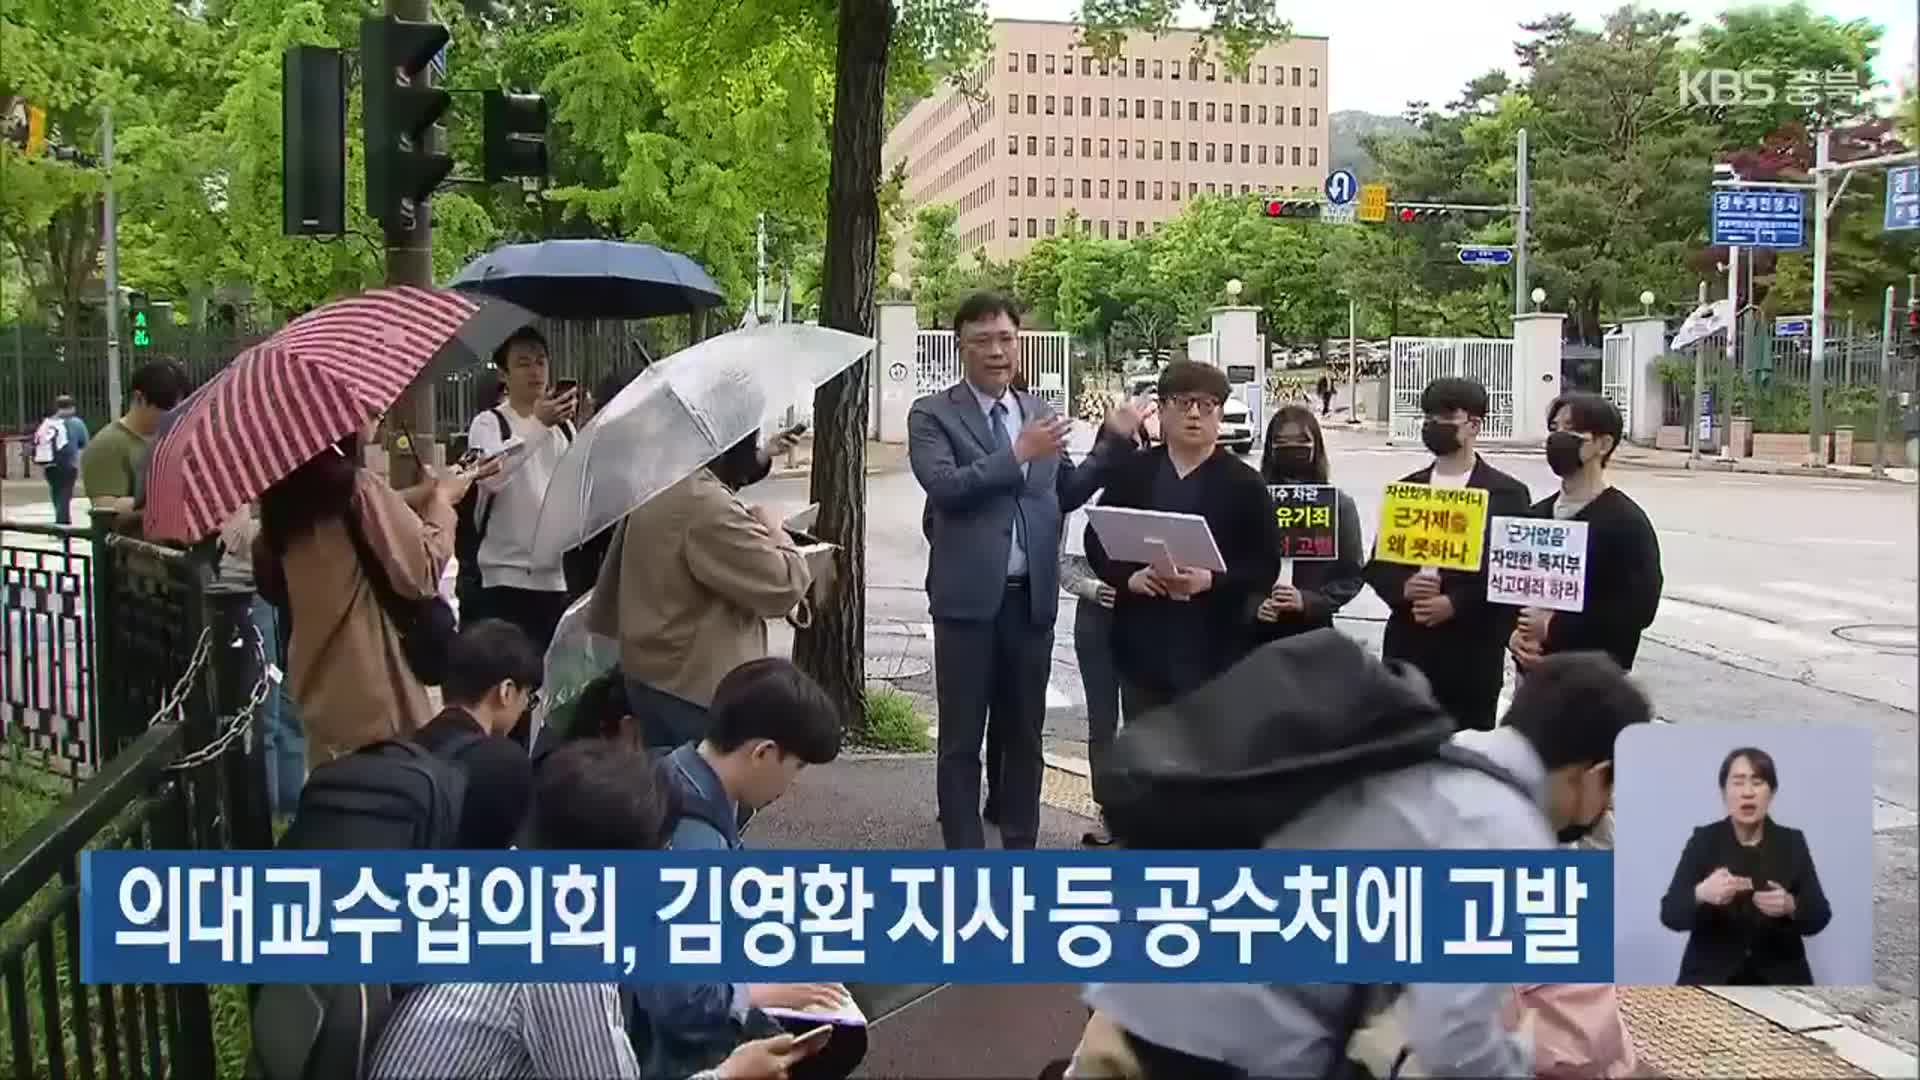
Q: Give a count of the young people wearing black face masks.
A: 3